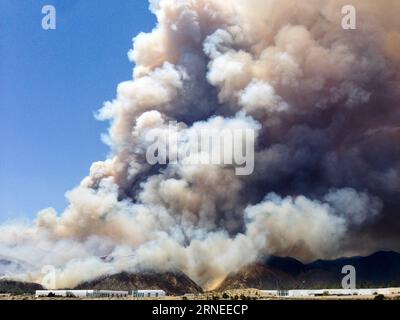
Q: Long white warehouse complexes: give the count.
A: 2